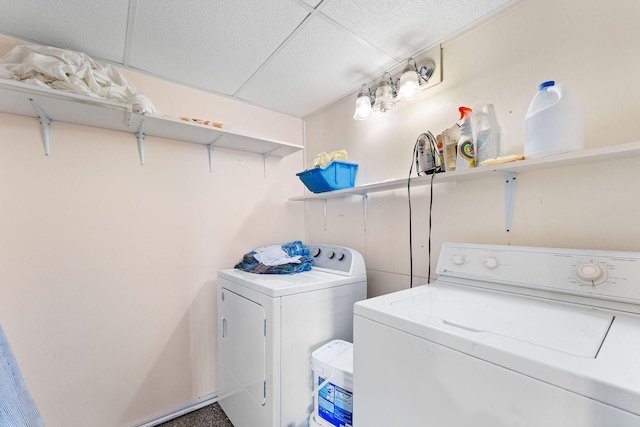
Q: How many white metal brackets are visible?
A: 7